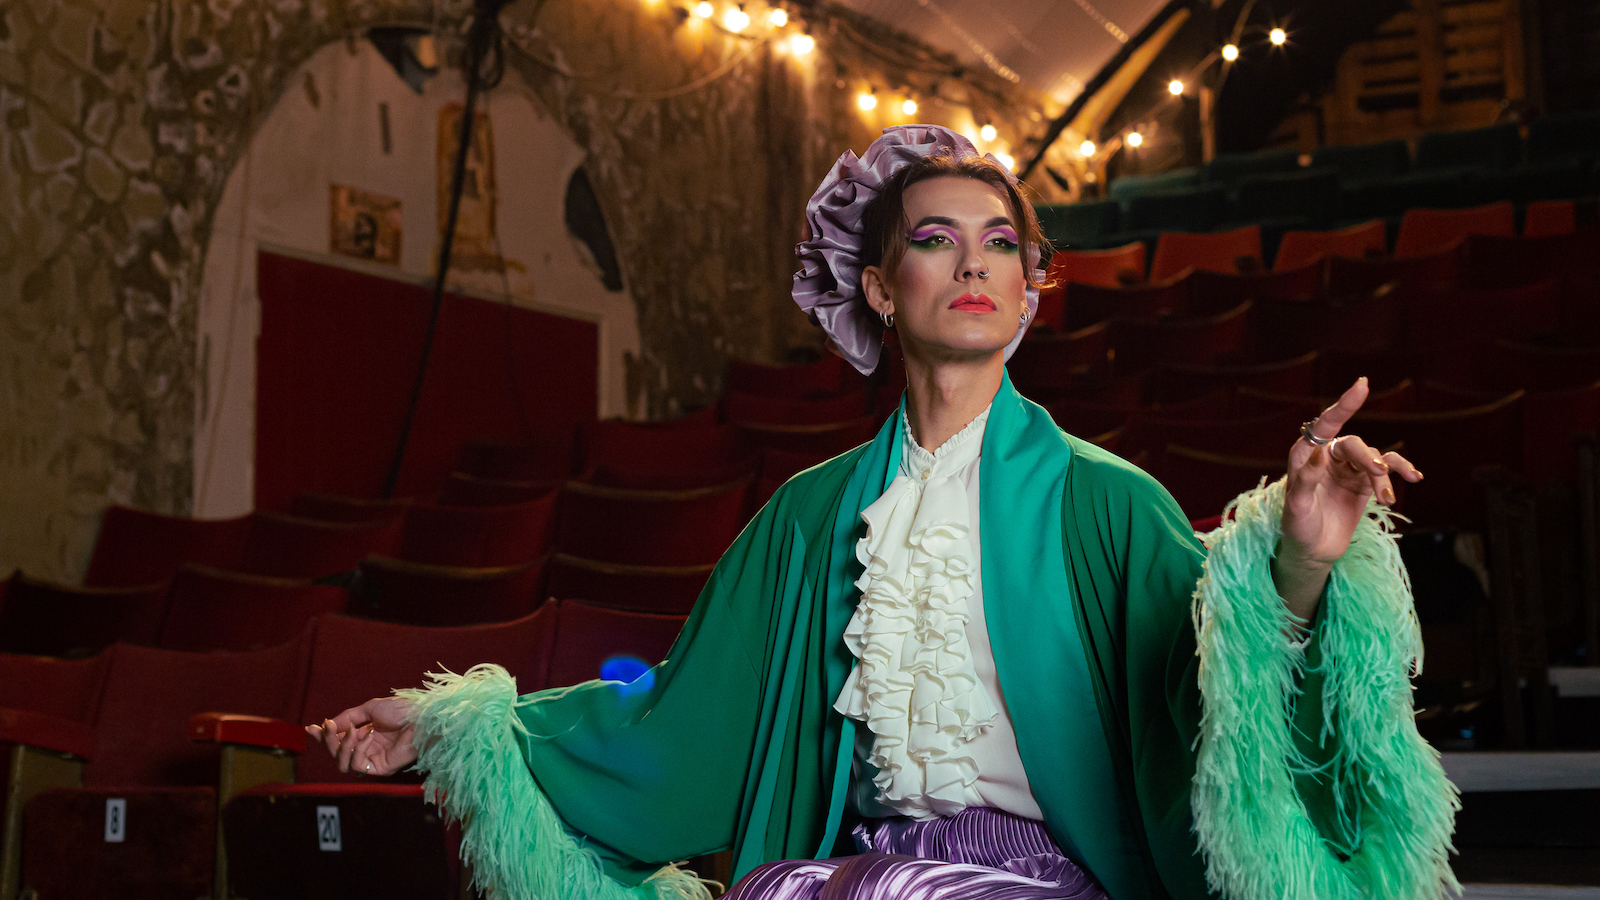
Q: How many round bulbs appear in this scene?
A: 13